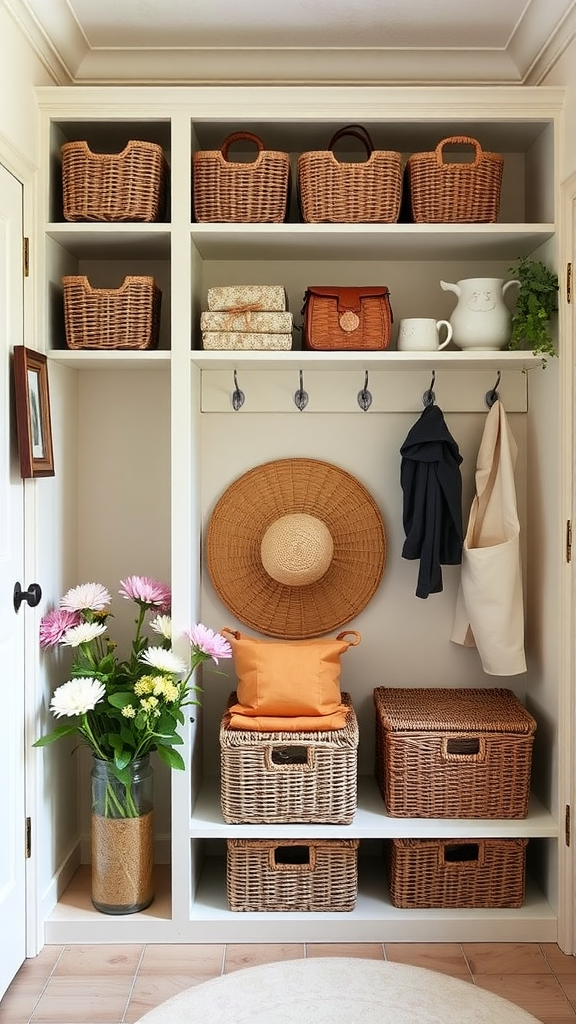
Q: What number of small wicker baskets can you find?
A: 5